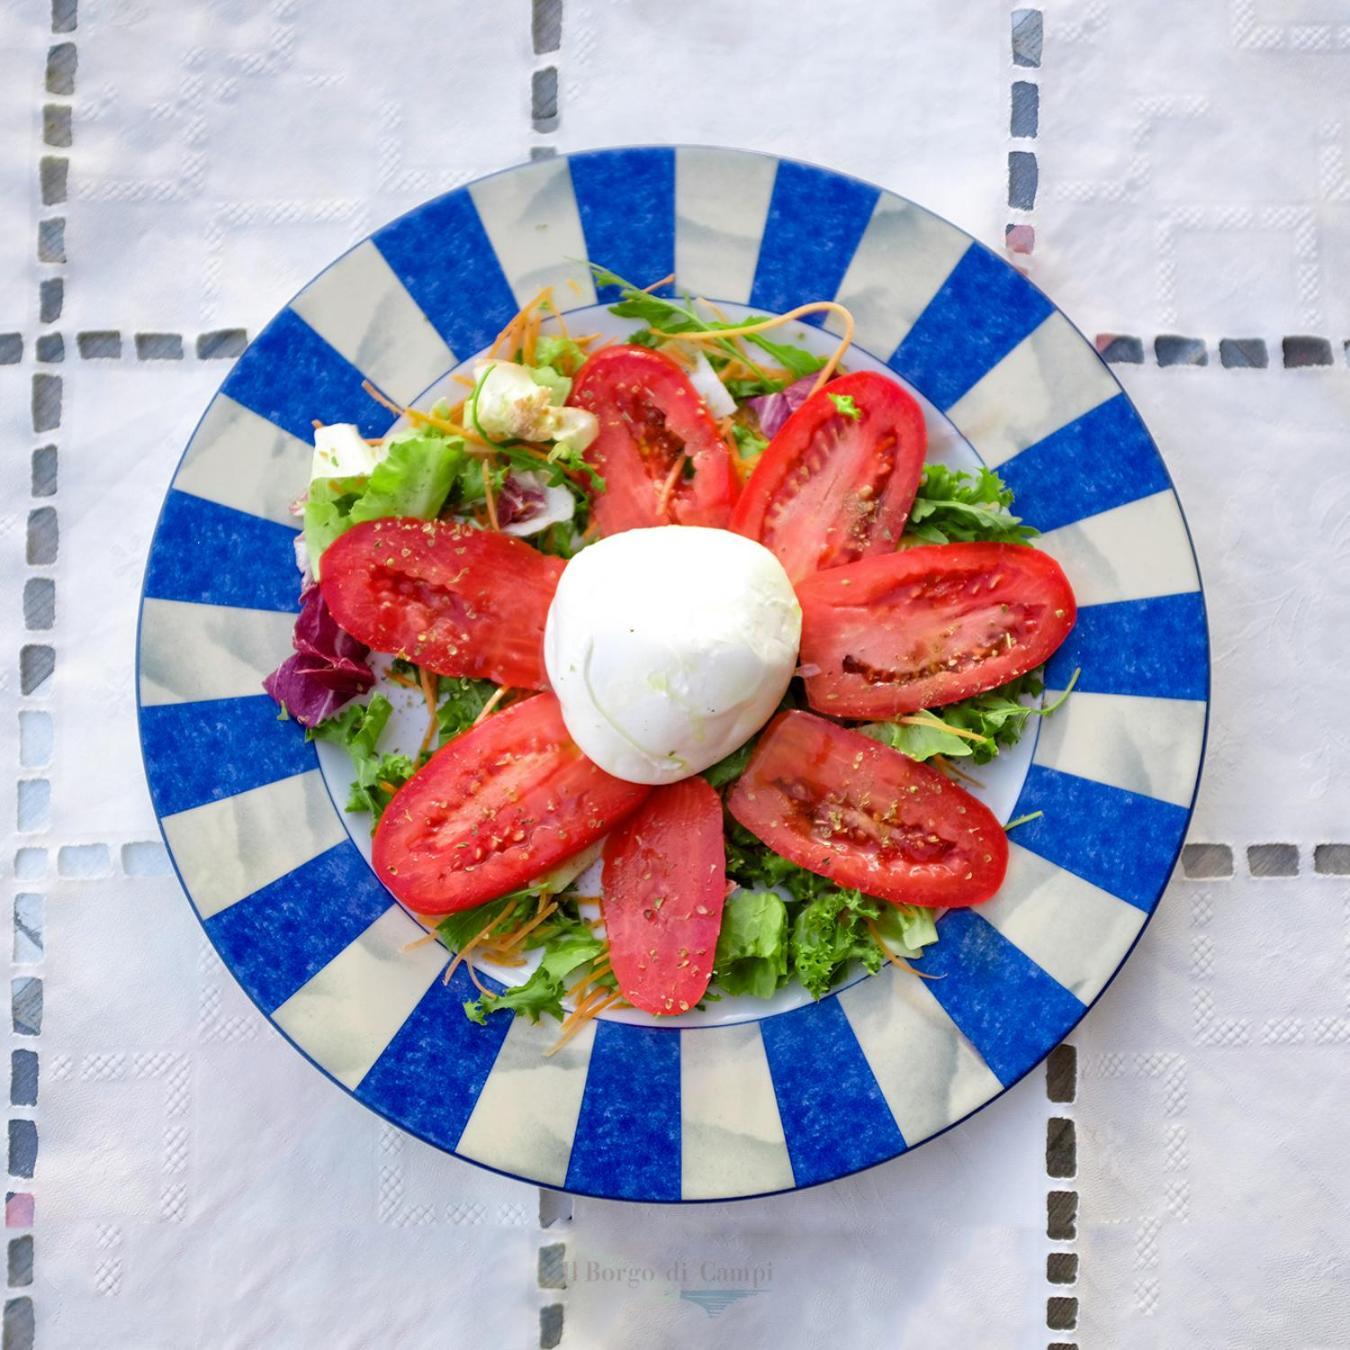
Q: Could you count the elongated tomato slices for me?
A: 7